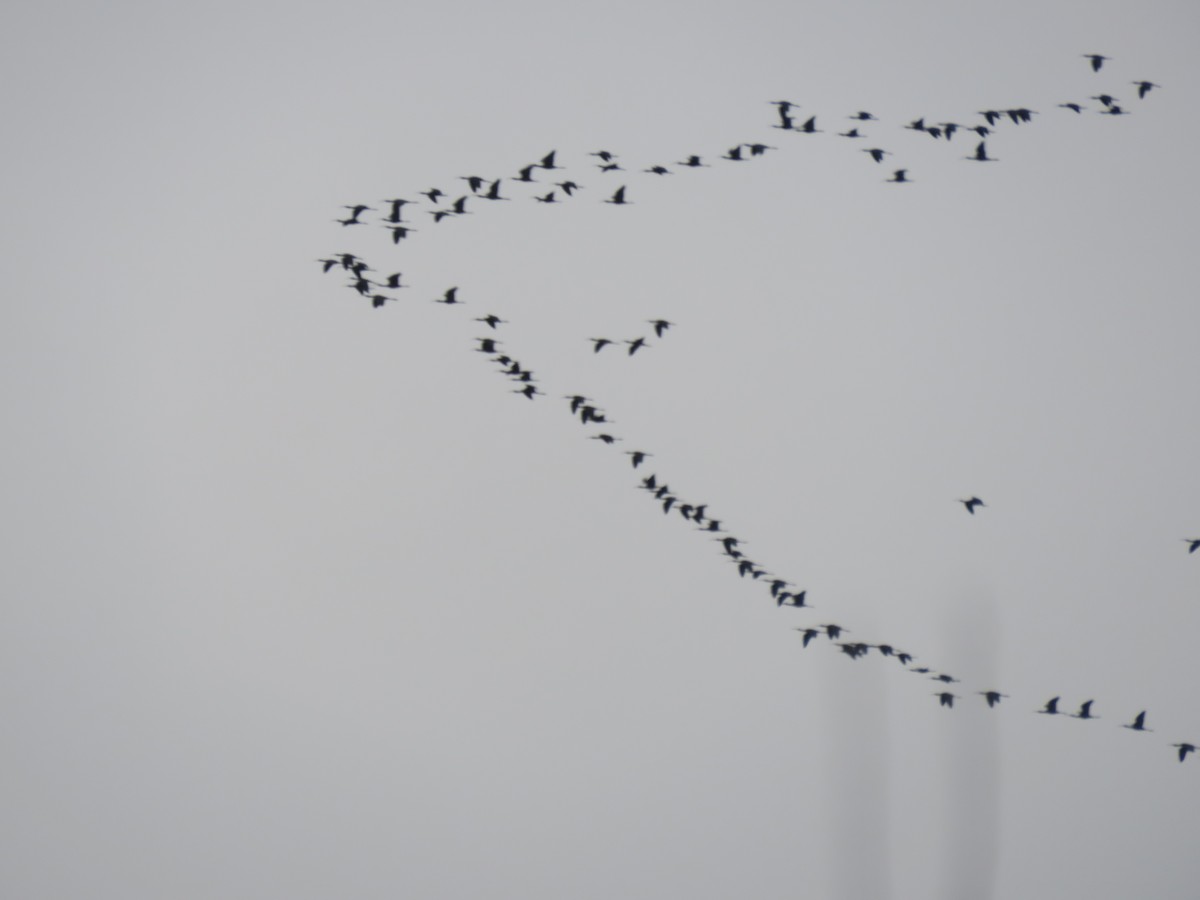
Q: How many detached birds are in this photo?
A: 5